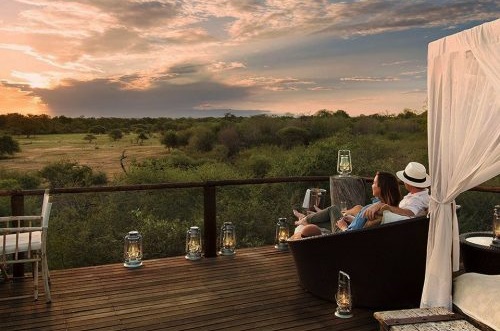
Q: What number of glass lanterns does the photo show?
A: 7